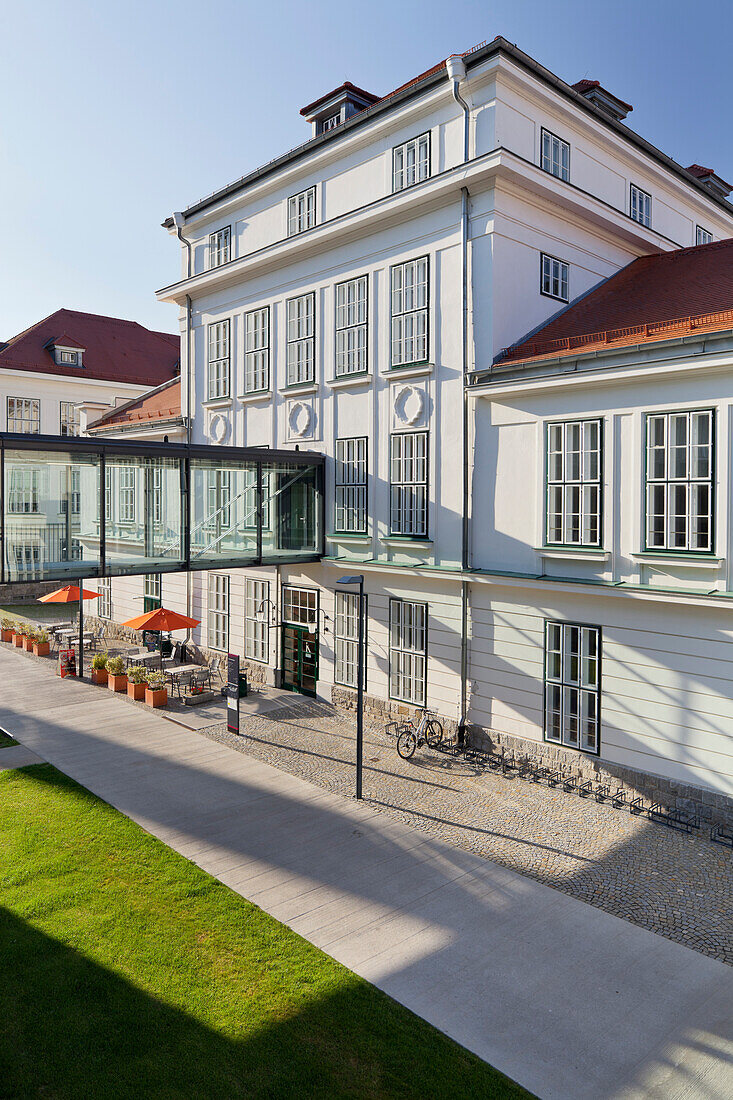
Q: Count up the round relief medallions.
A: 3